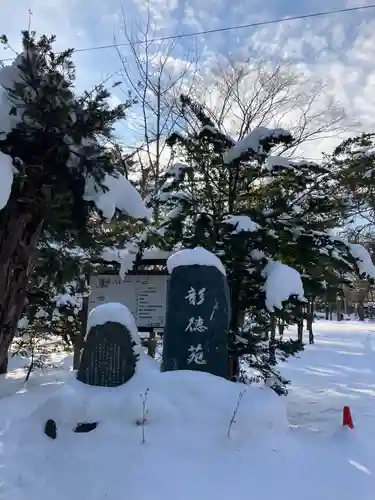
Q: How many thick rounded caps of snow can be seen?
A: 2